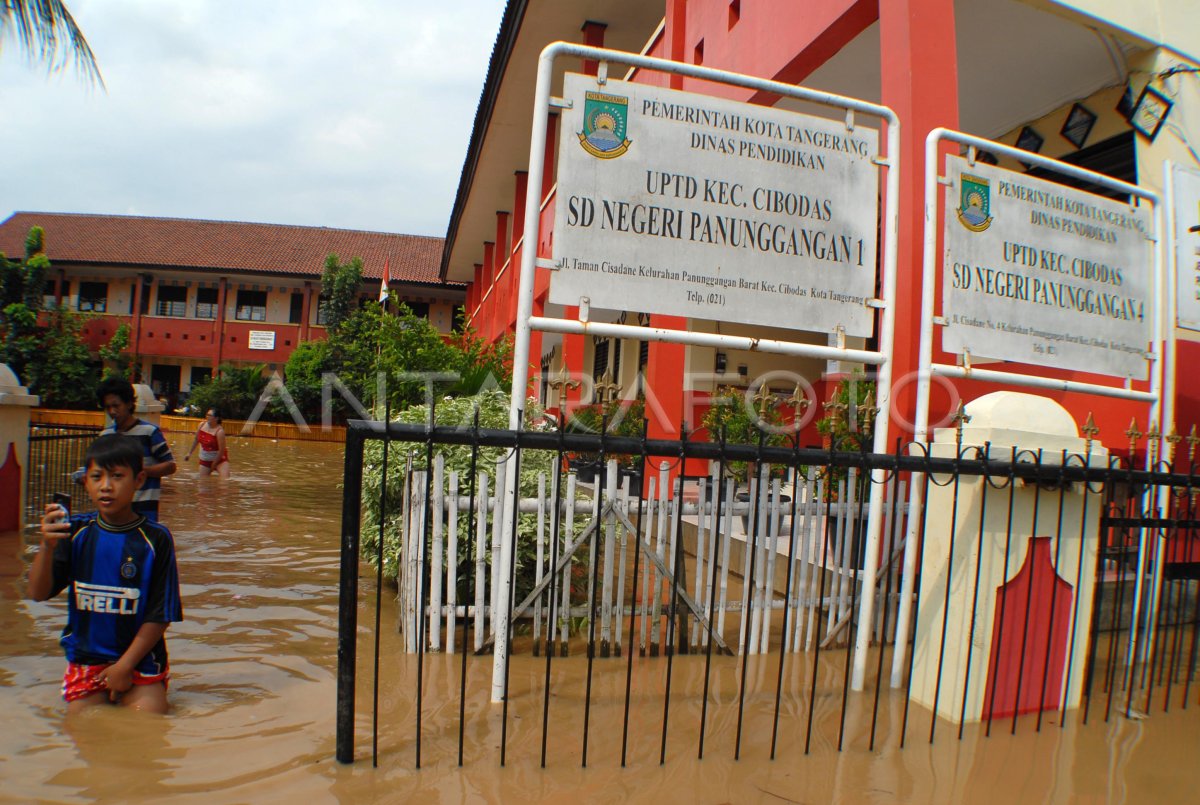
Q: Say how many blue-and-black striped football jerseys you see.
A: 1